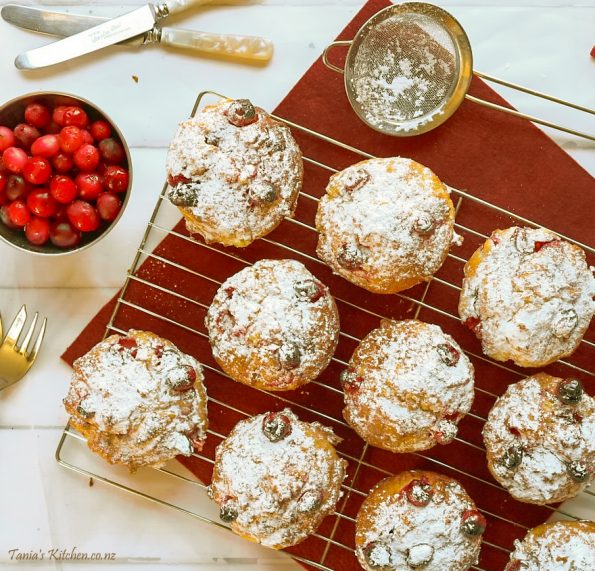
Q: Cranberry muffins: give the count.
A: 10